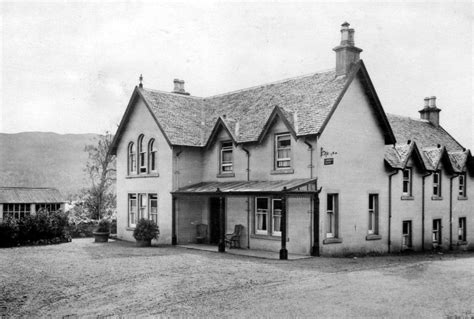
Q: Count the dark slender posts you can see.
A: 4